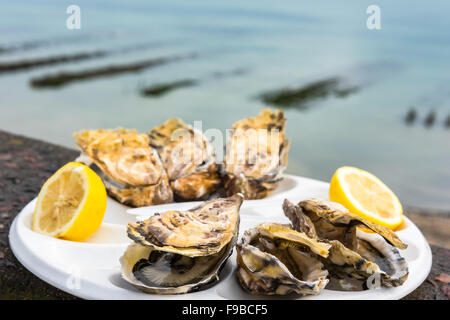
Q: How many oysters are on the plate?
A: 6